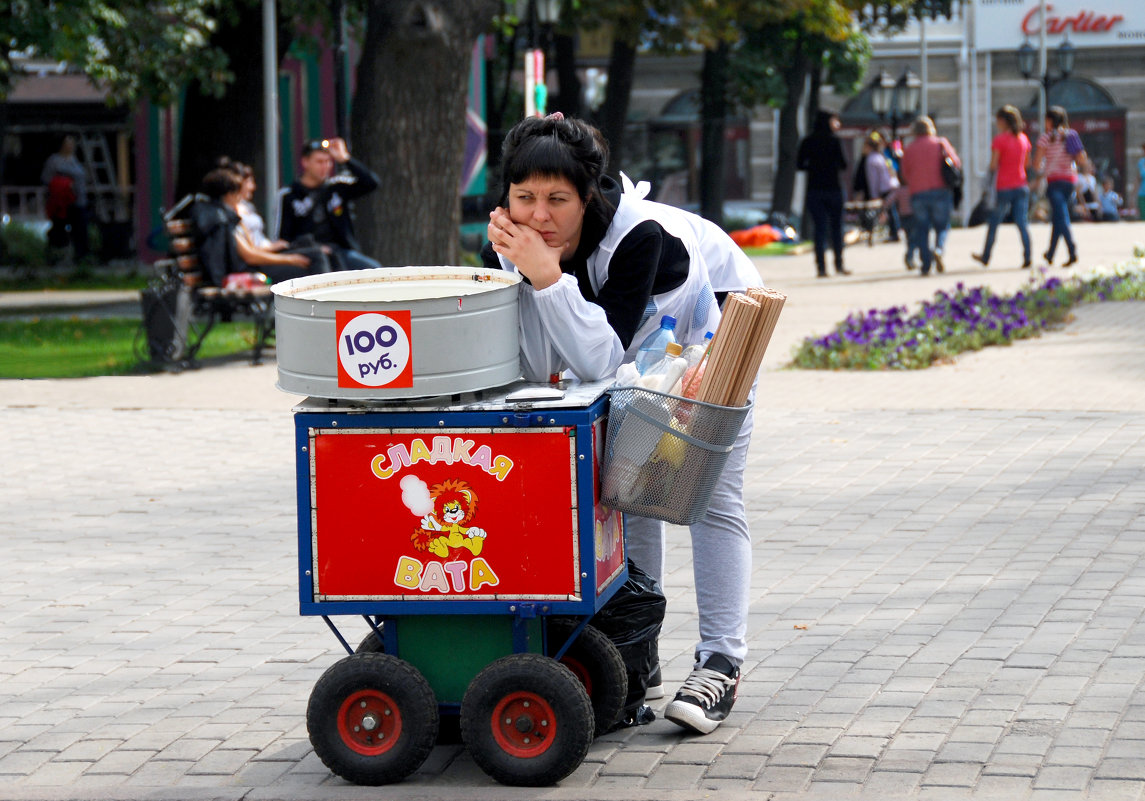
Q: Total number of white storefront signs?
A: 1